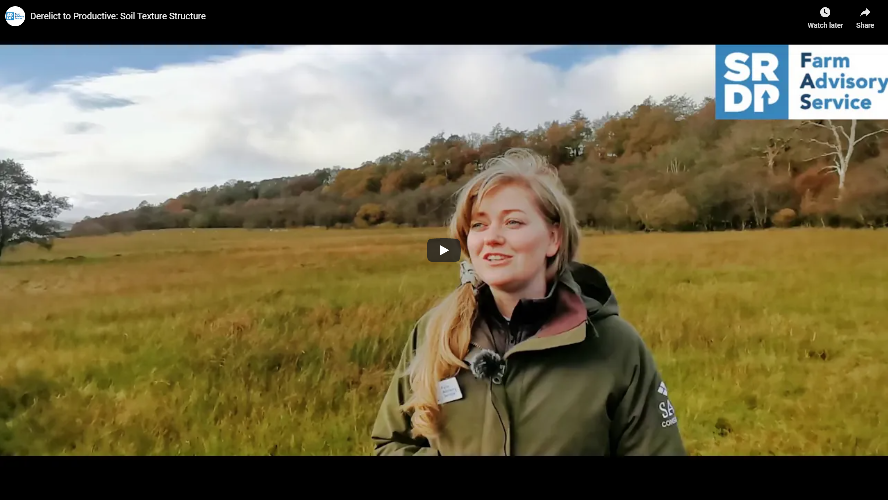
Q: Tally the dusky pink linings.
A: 1